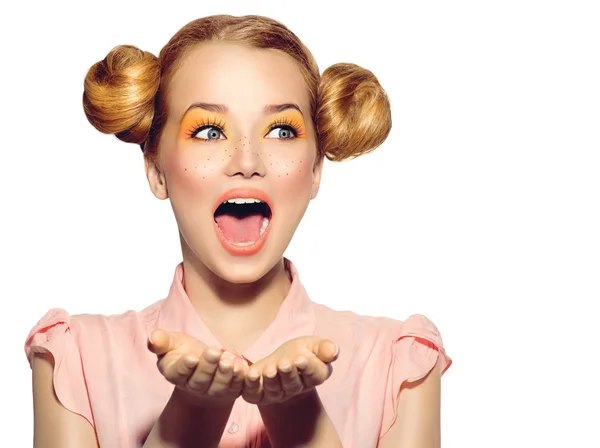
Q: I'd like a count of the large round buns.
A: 2